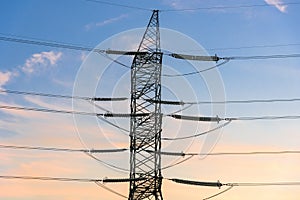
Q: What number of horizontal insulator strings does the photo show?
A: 10